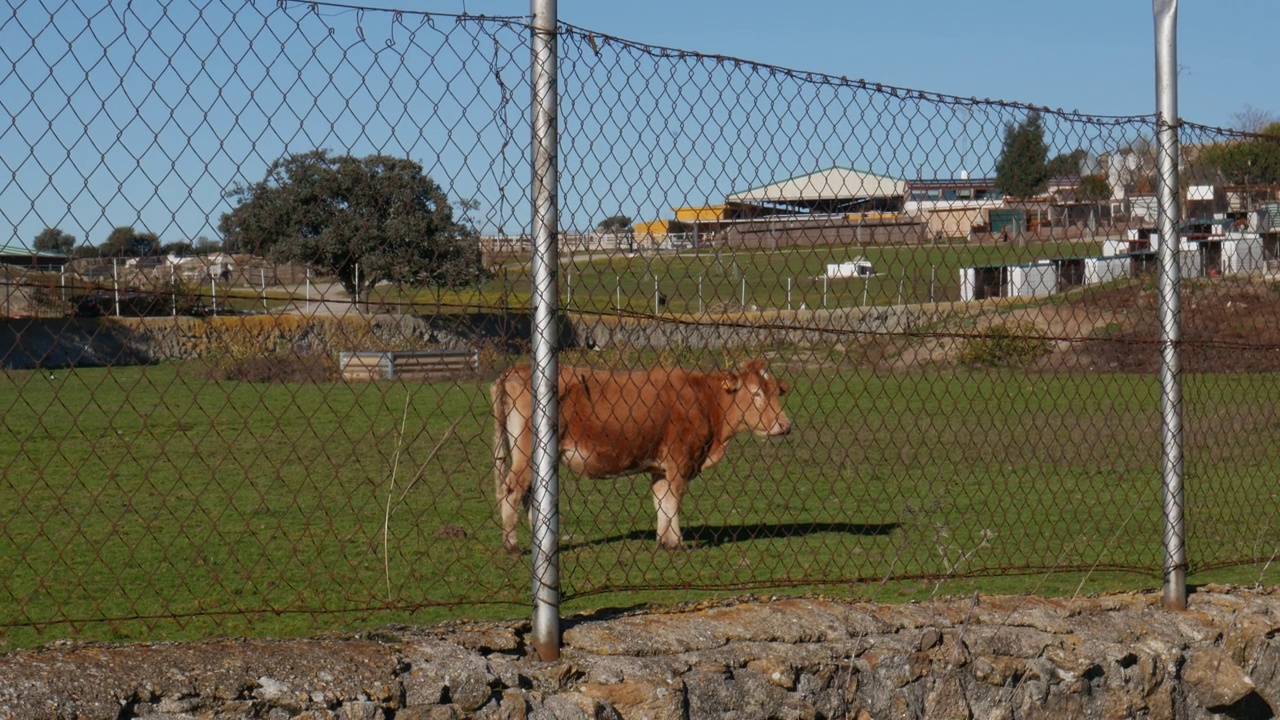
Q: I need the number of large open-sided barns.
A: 1